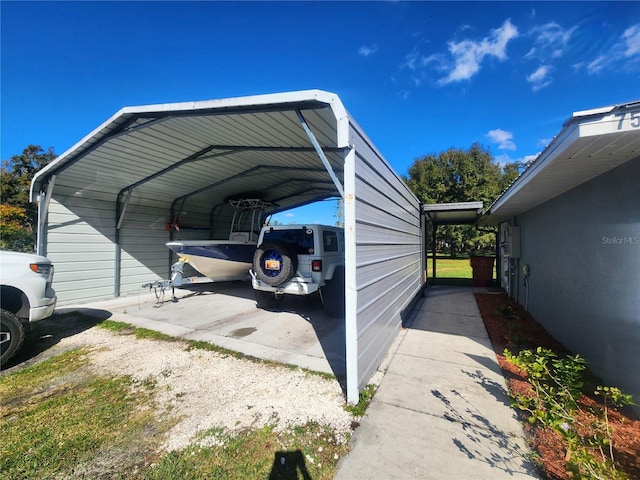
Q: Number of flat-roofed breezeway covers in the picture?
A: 1